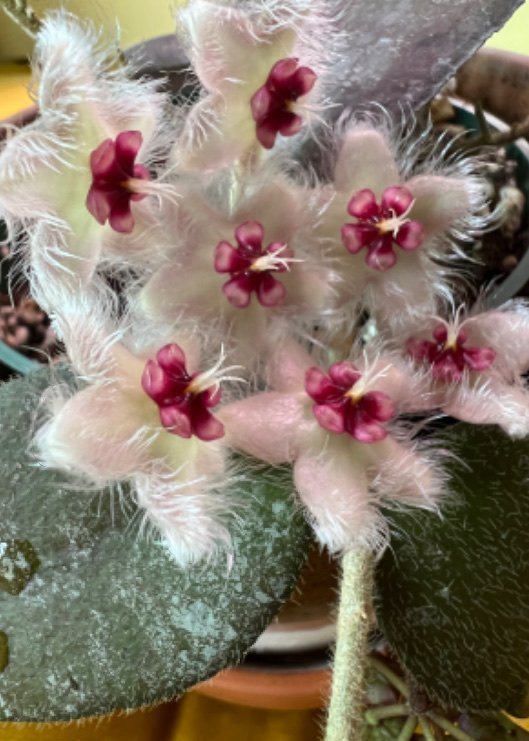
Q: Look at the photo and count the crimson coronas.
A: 7